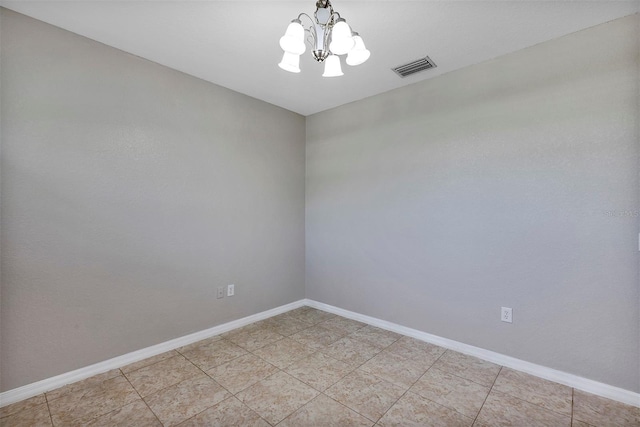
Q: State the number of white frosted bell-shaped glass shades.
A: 5